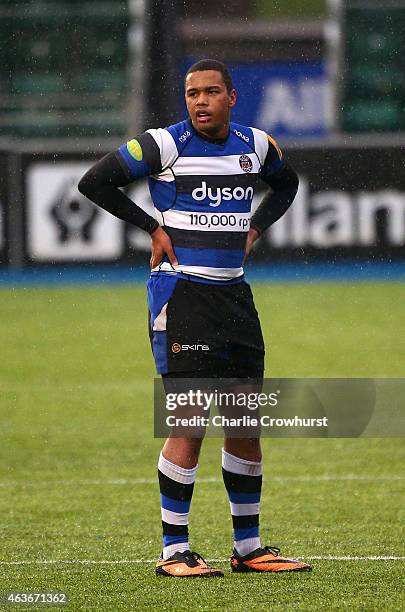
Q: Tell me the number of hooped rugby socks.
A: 2